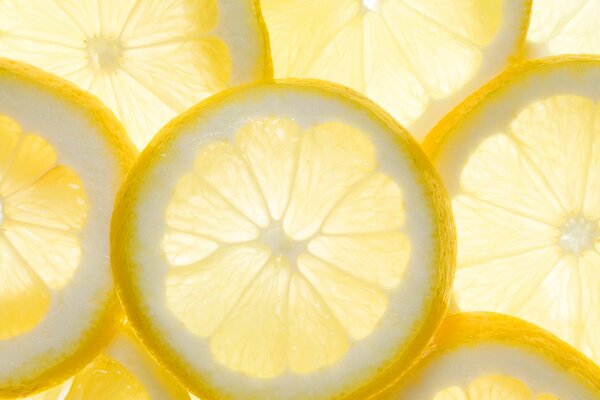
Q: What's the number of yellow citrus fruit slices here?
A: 8